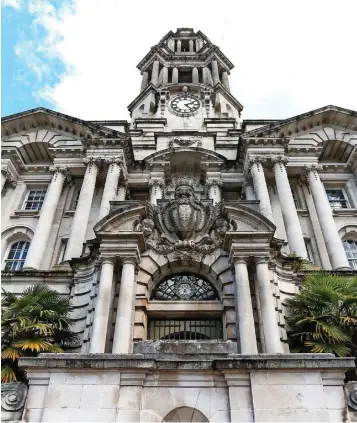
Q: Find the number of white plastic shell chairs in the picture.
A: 0